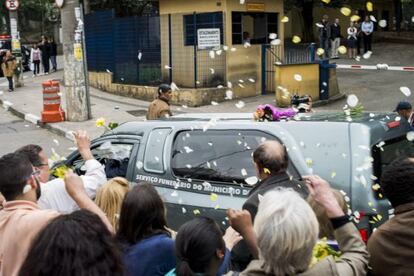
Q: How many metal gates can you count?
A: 1